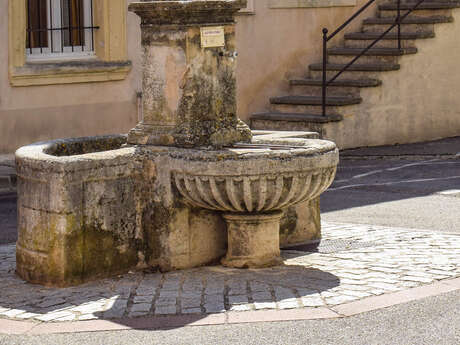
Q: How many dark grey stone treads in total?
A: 8